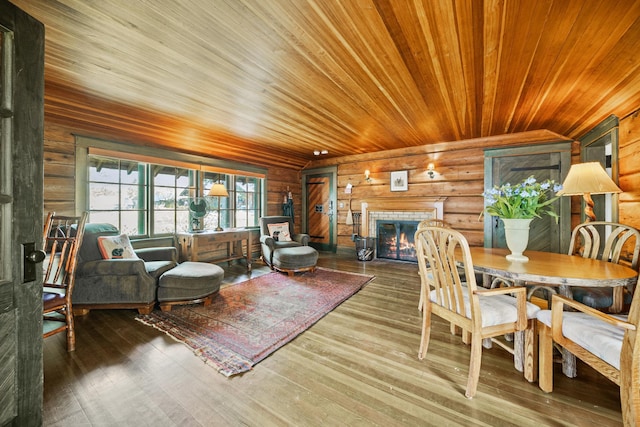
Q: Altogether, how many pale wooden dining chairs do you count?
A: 4